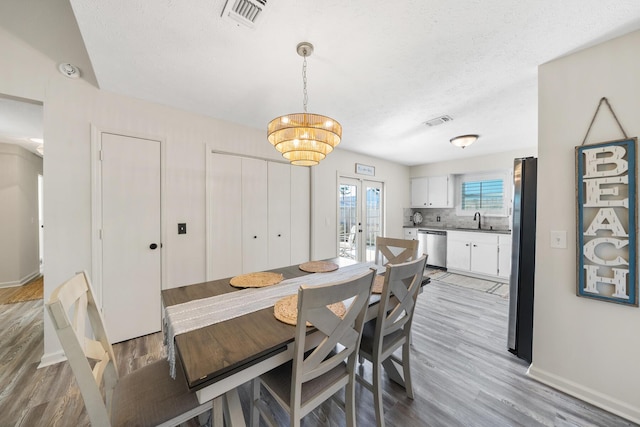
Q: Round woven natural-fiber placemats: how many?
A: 4